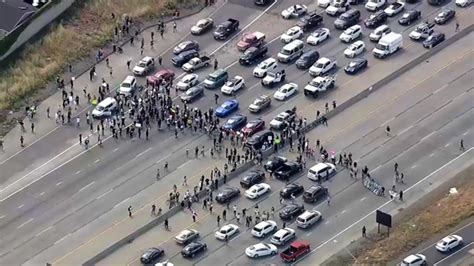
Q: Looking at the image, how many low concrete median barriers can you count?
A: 1